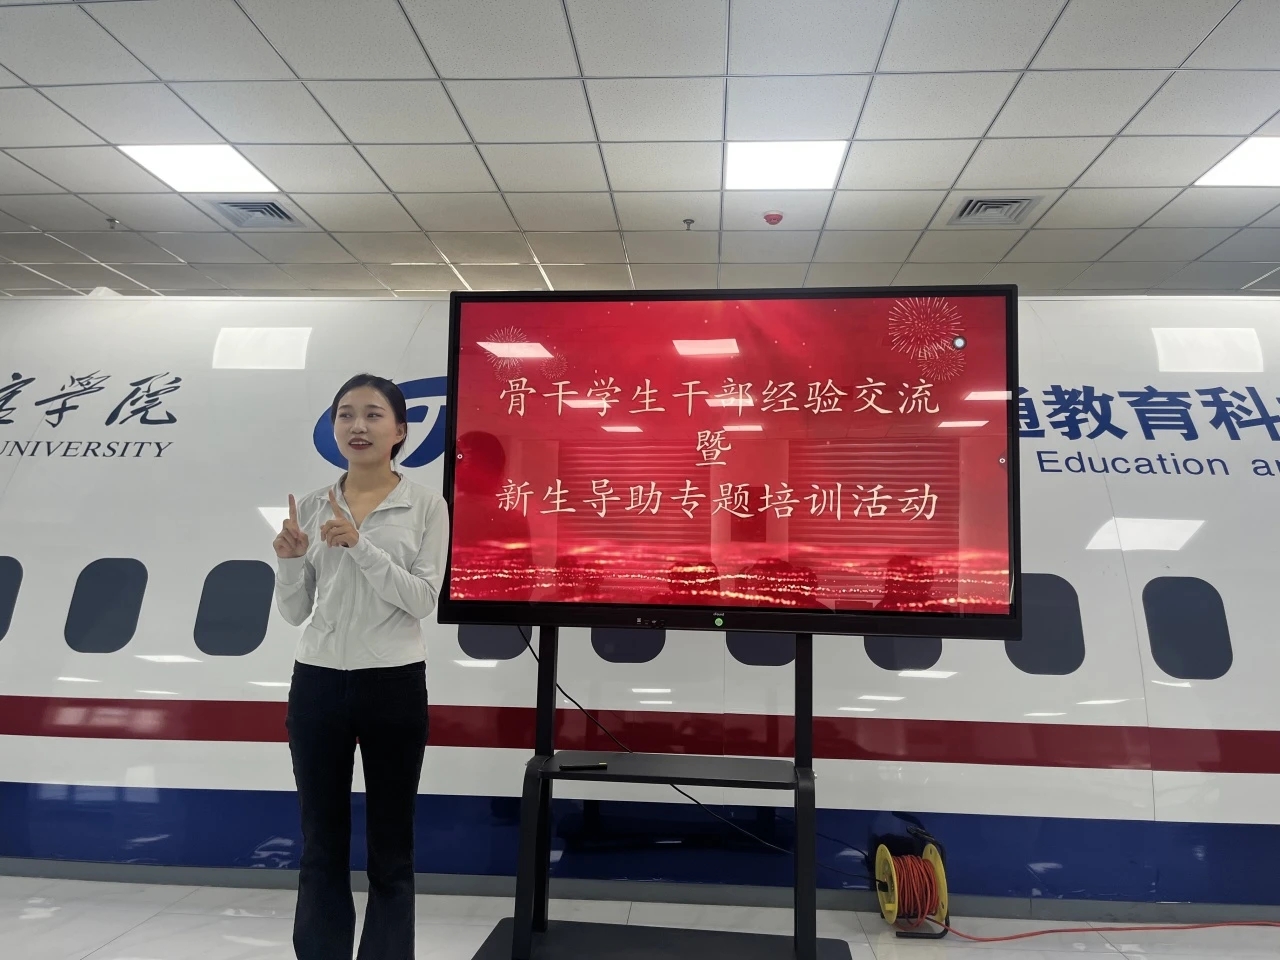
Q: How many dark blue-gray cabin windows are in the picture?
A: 9